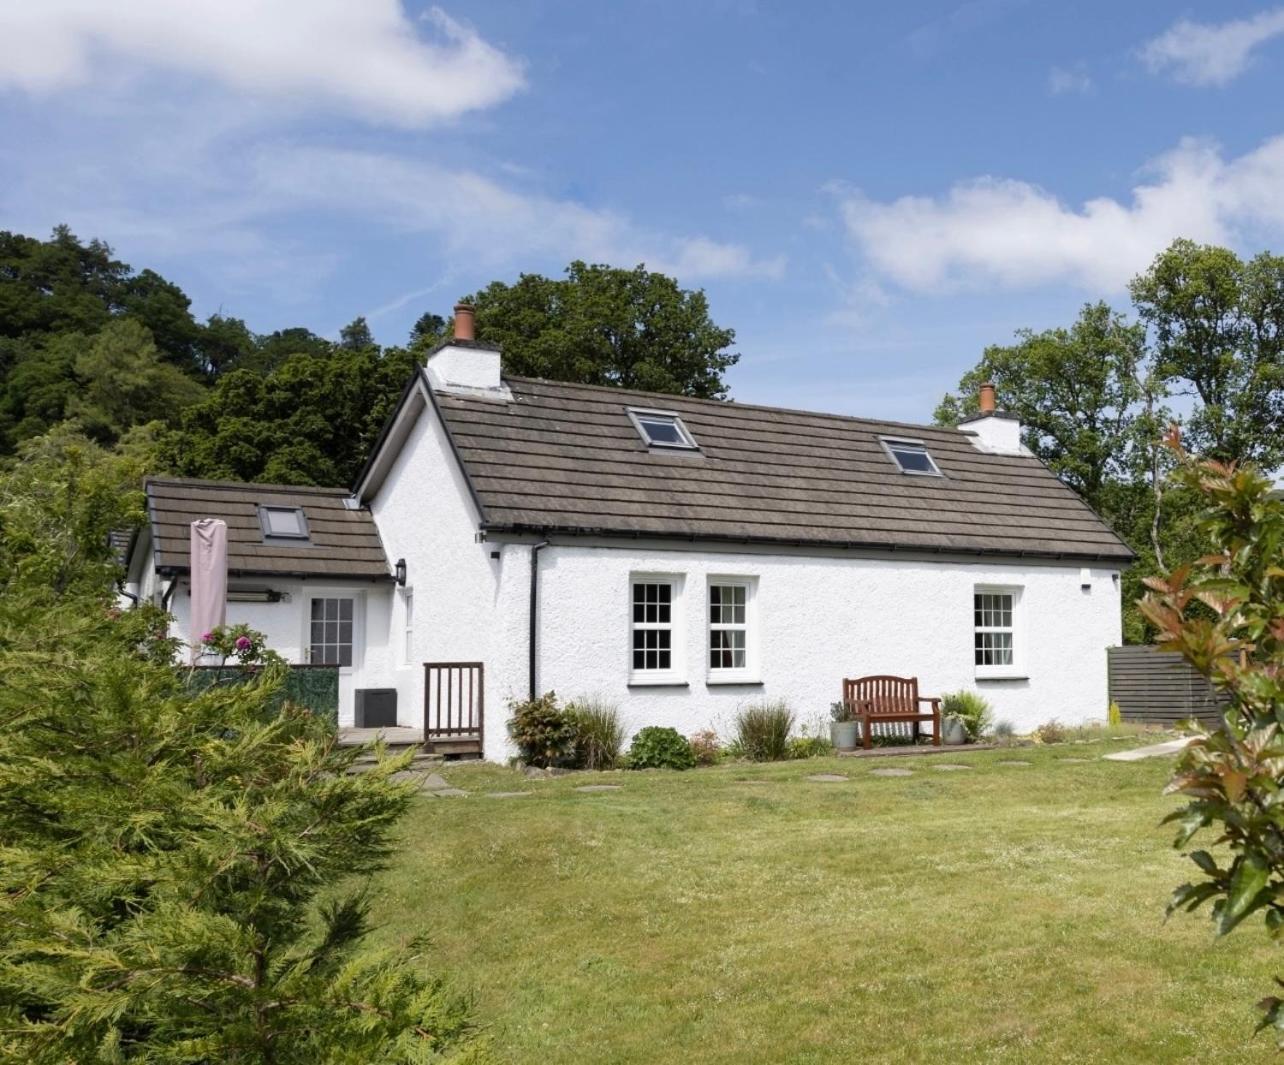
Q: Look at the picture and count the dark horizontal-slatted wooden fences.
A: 1